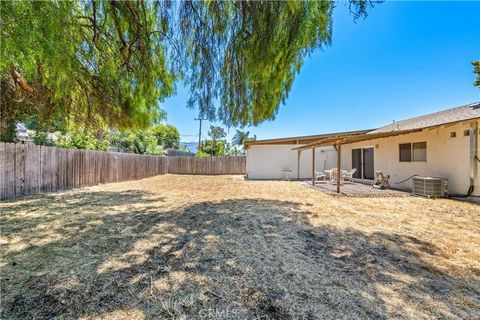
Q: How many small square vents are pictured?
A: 2